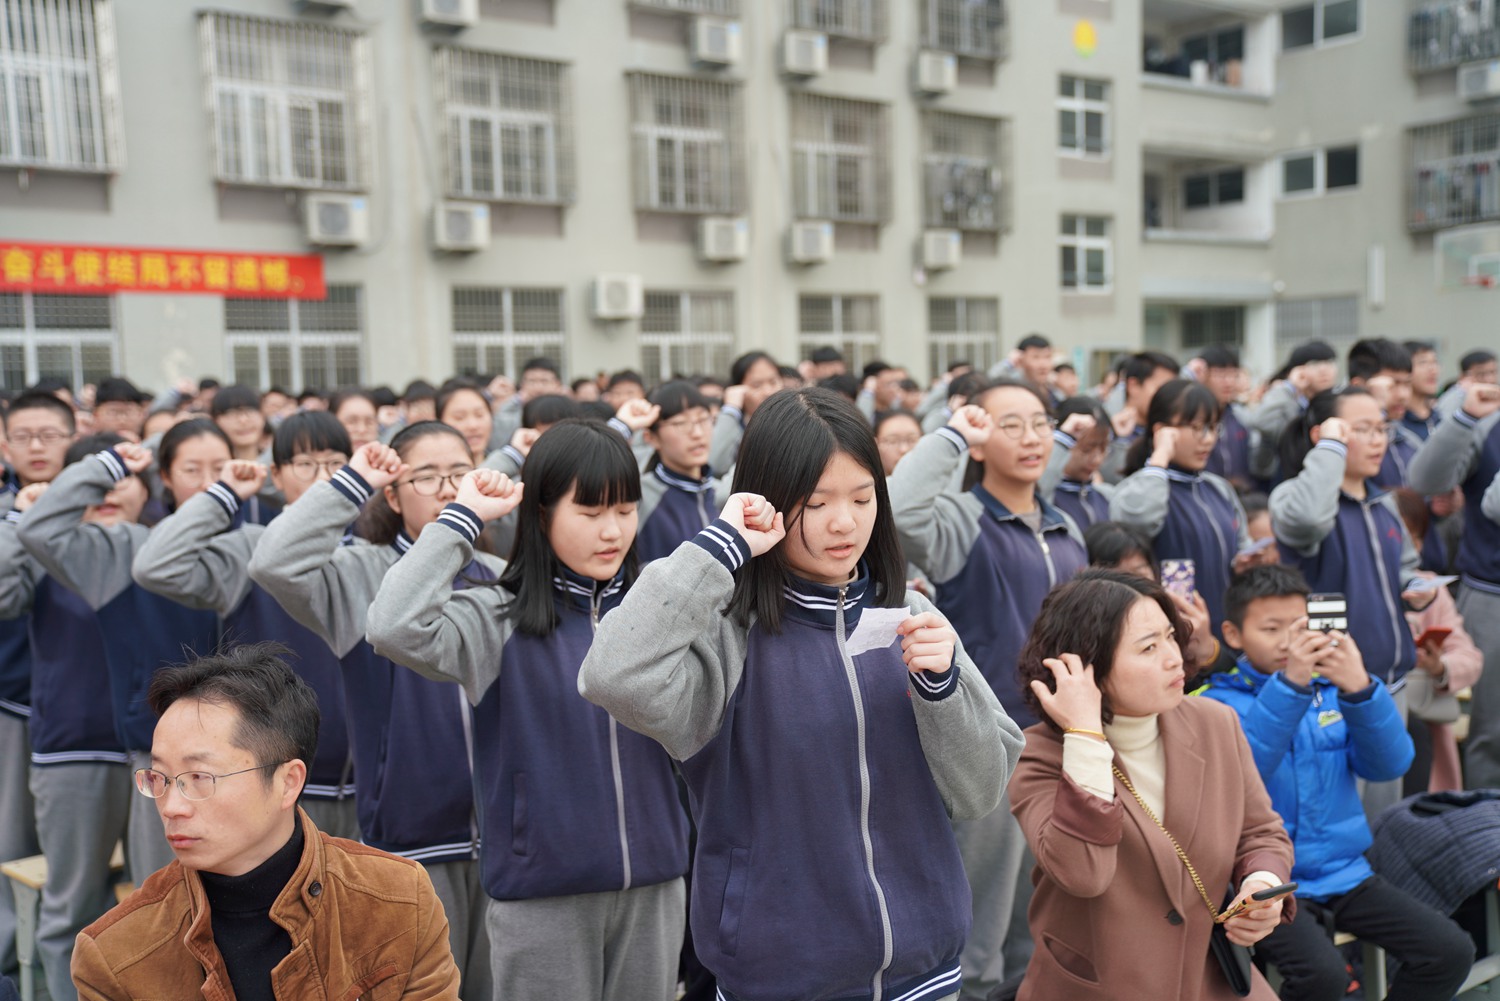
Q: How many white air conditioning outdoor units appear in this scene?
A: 12